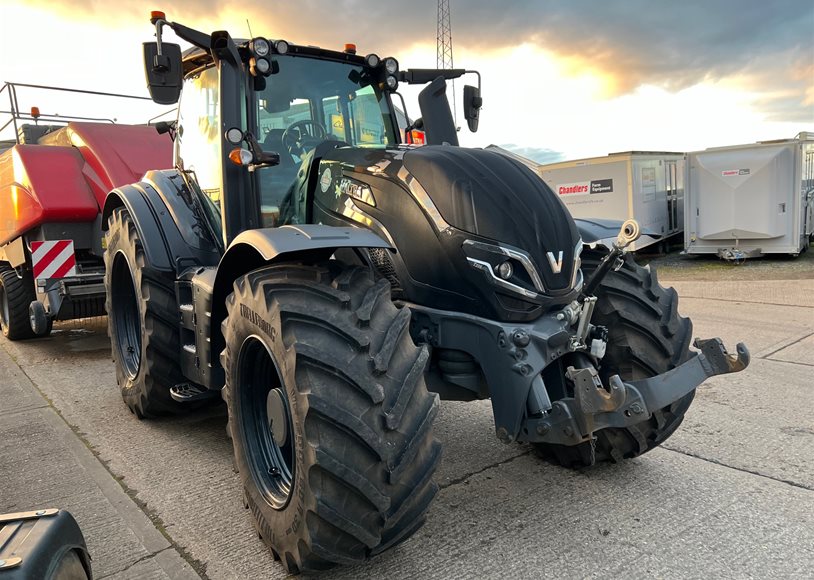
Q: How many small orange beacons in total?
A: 3